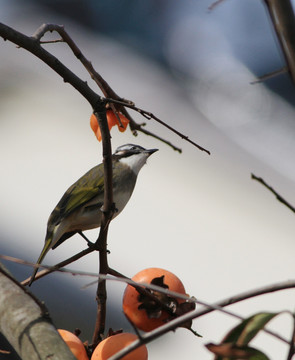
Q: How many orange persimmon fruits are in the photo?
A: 4